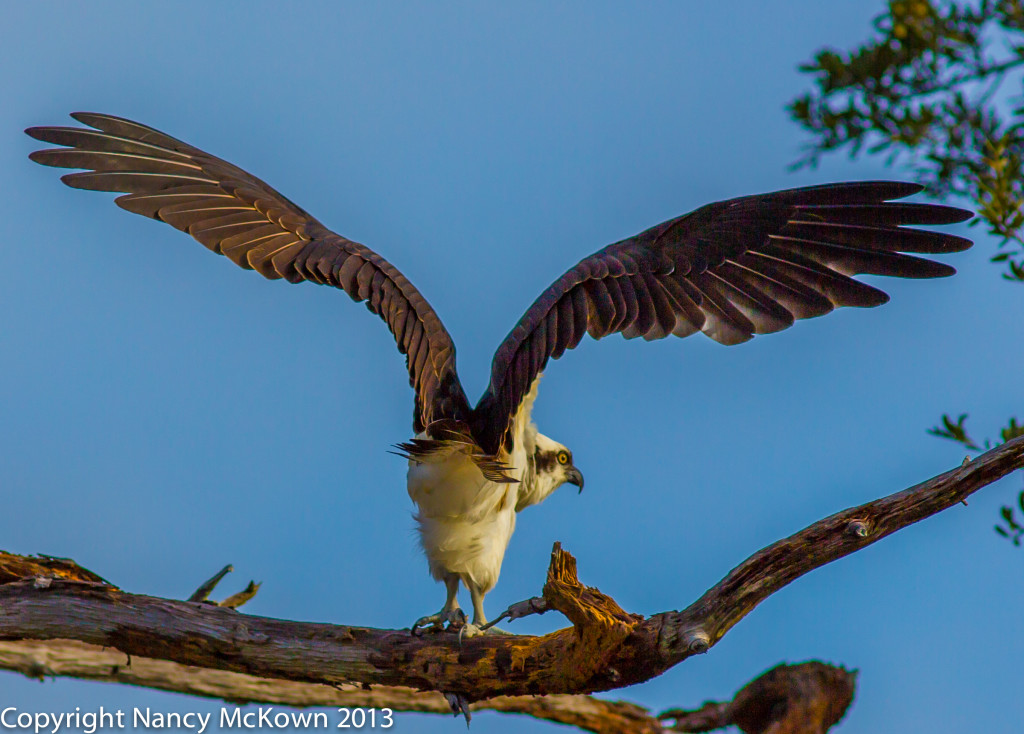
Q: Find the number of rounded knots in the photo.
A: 2